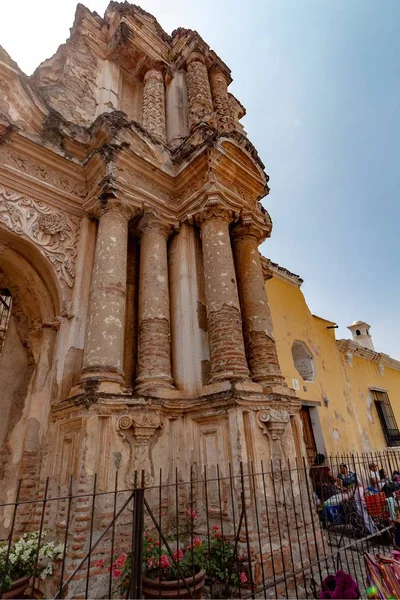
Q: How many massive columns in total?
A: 4